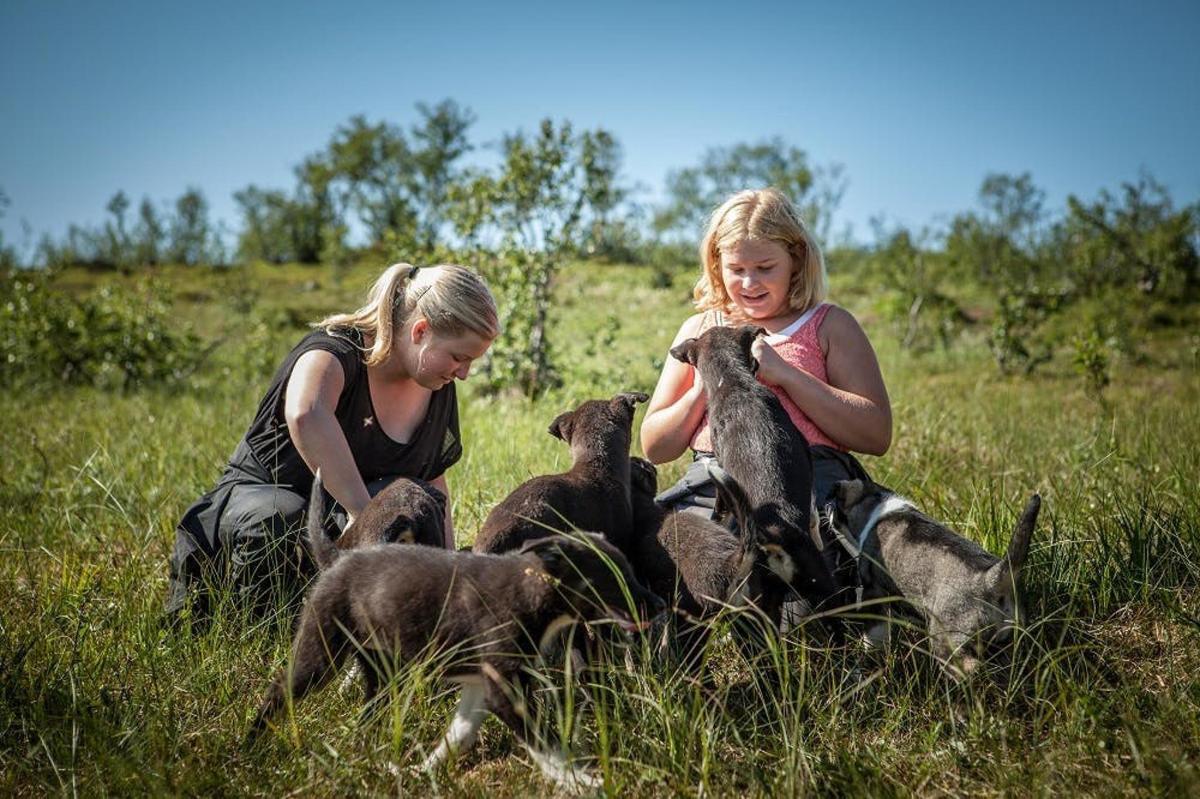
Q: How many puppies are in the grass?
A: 6